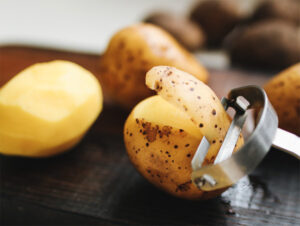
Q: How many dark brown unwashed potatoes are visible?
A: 4